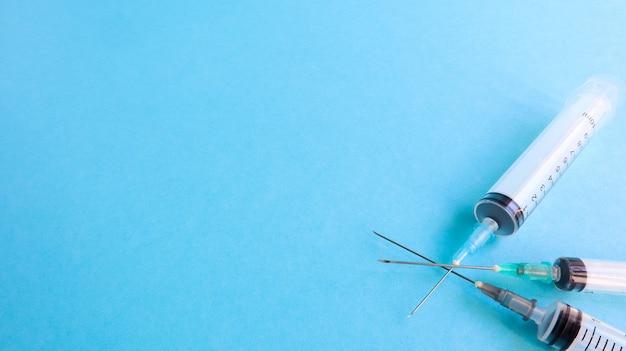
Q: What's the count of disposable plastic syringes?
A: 3